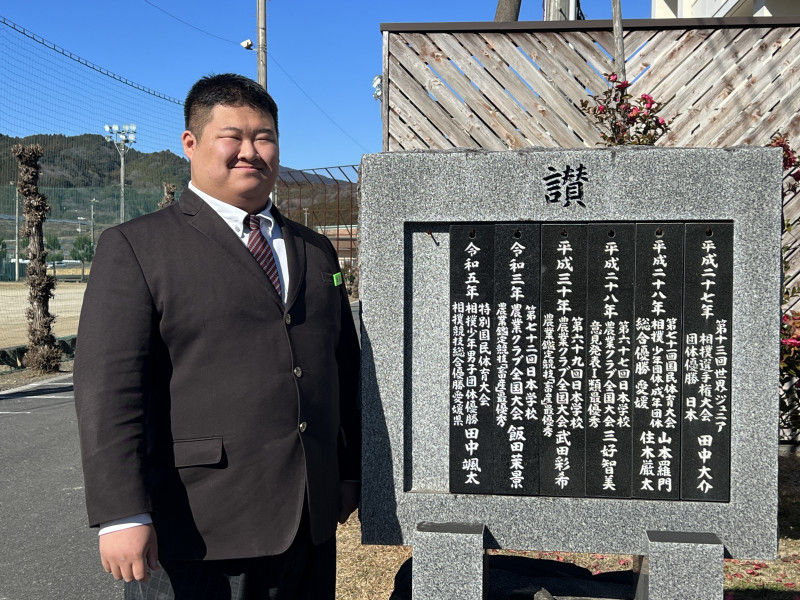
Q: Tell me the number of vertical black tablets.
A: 6